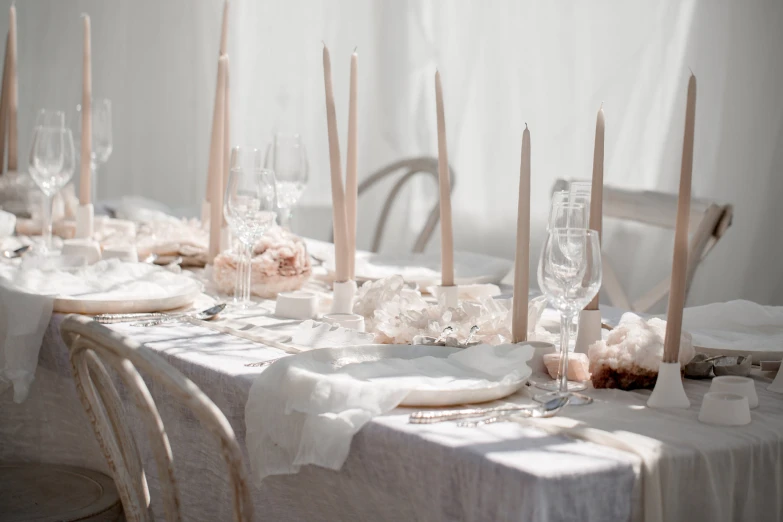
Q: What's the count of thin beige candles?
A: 12